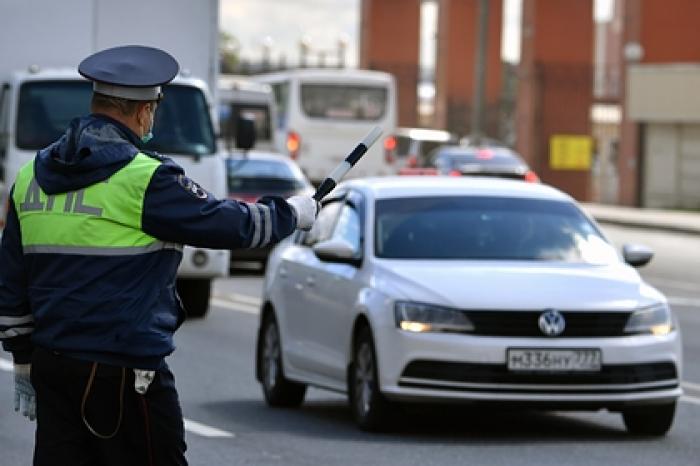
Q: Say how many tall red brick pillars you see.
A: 4